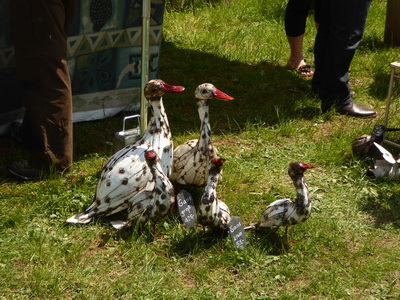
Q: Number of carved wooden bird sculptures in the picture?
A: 5